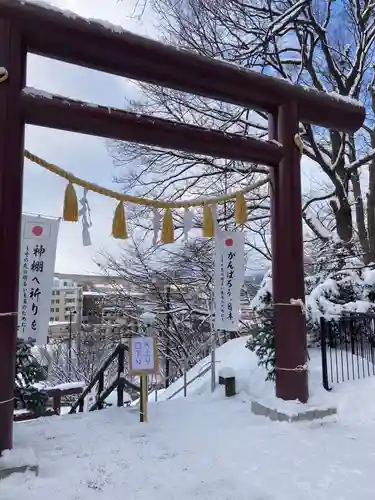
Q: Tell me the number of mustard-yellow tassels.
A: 5